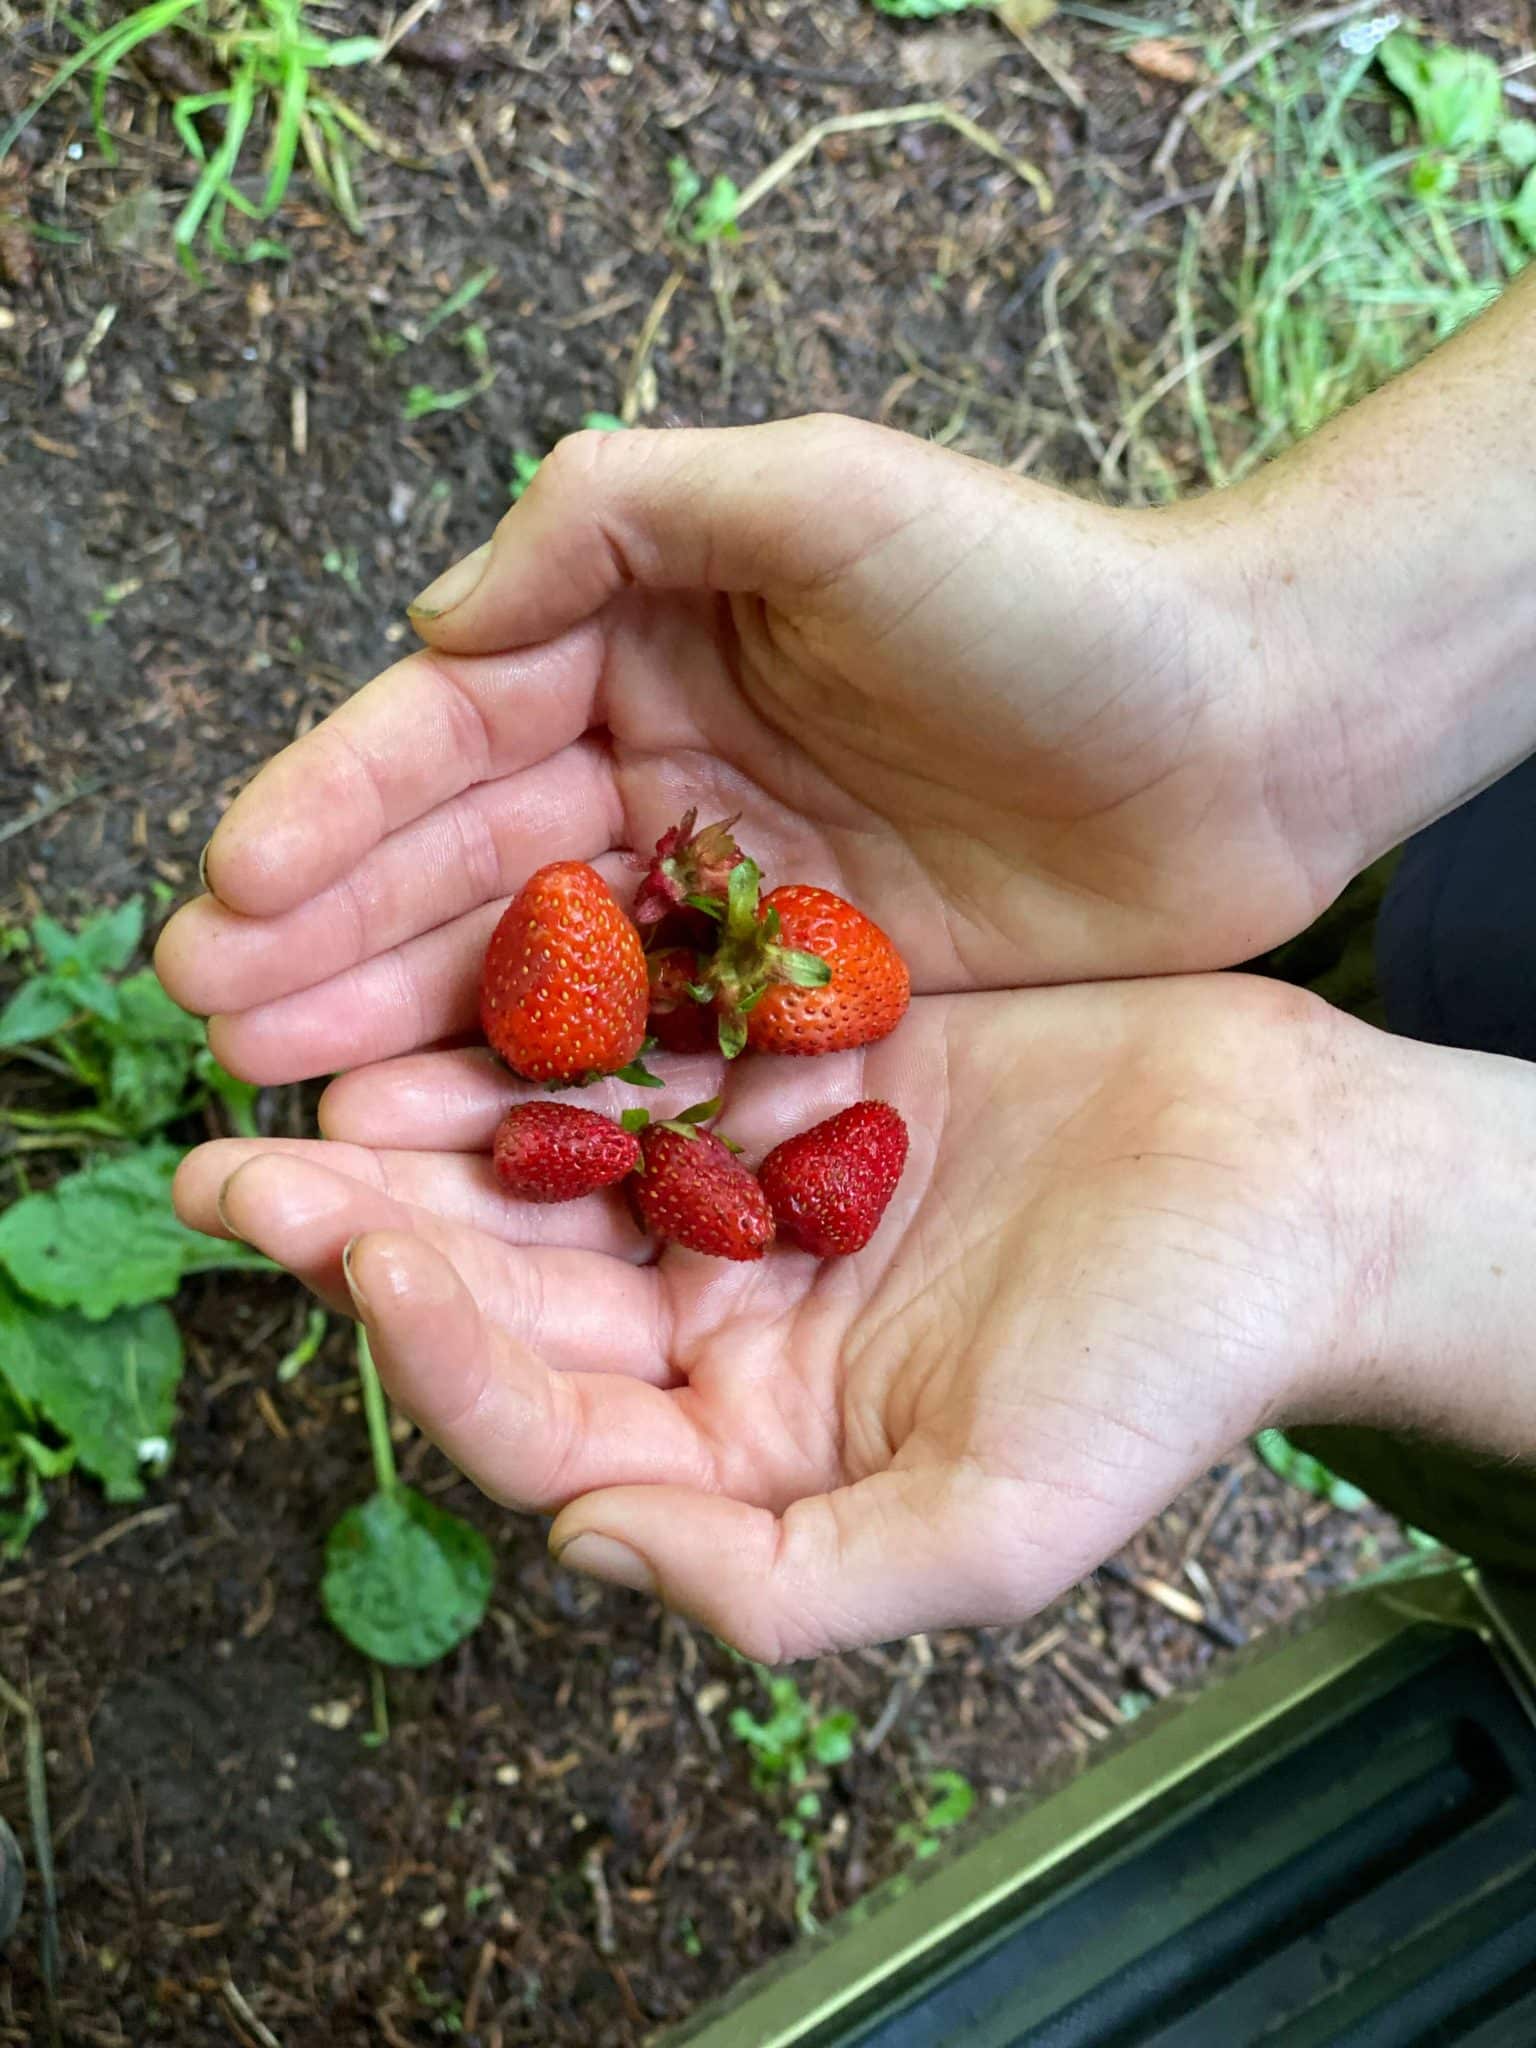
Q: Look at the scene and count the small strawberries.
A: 3